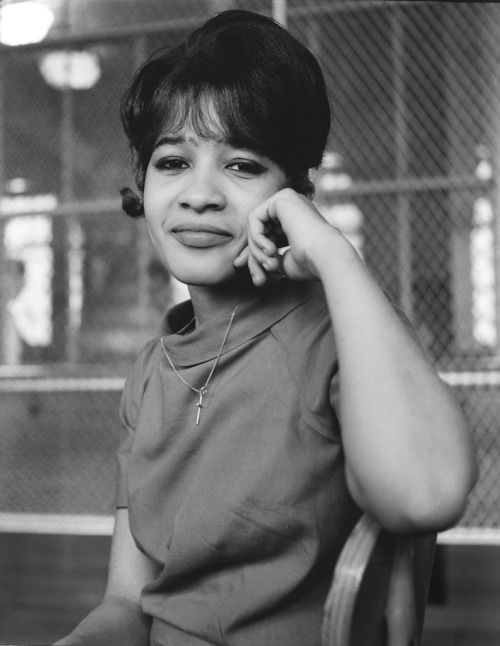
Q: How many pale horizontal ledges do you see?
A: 2